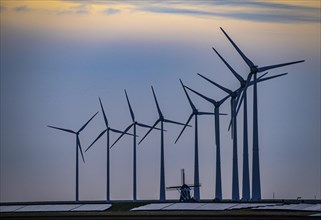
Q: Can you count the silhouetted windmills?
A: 10